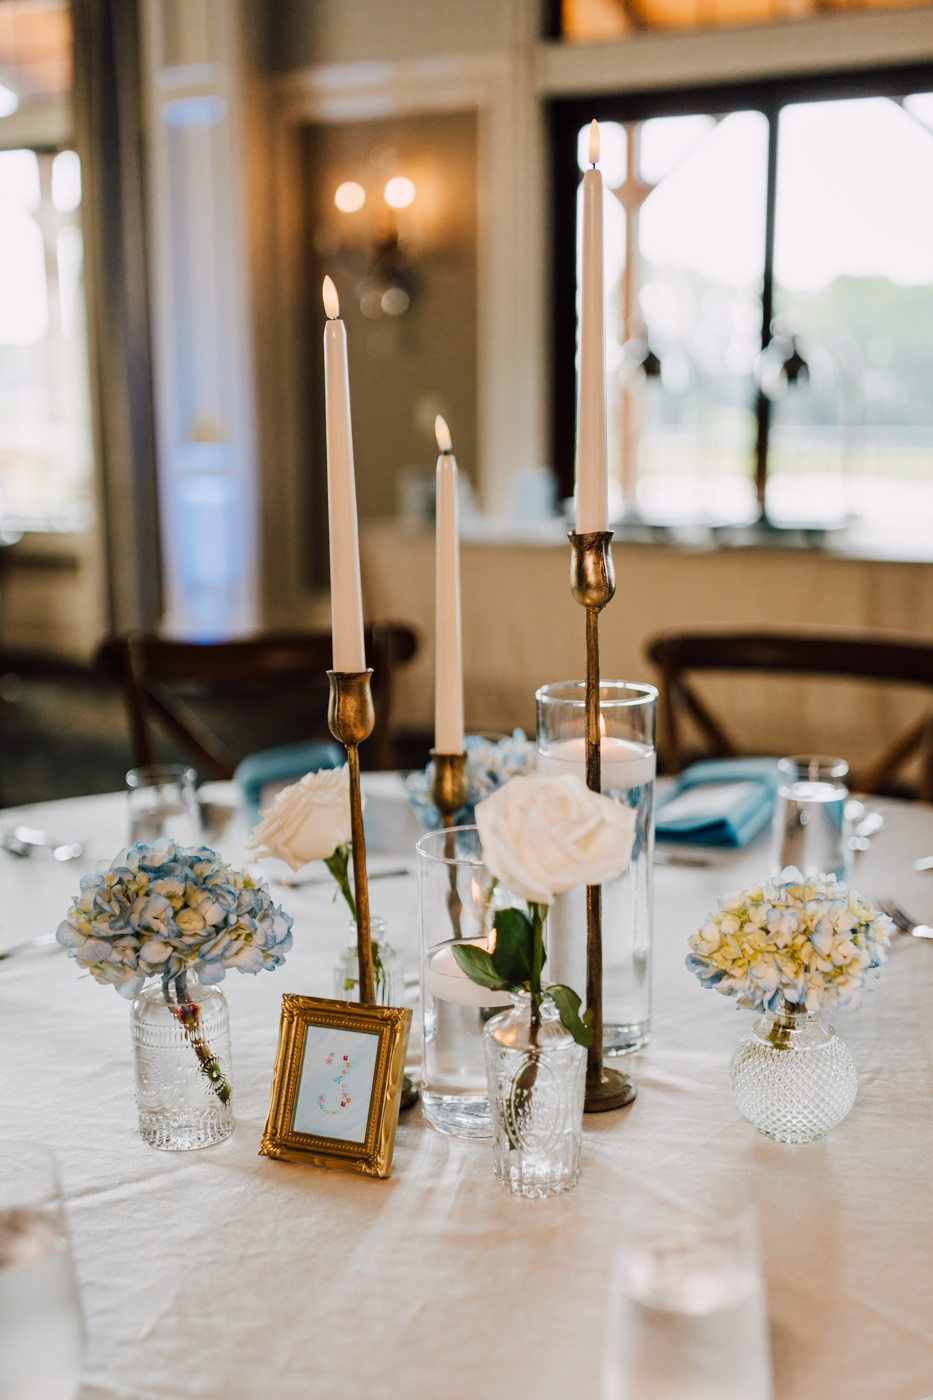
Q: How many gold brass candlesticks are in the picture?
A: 3